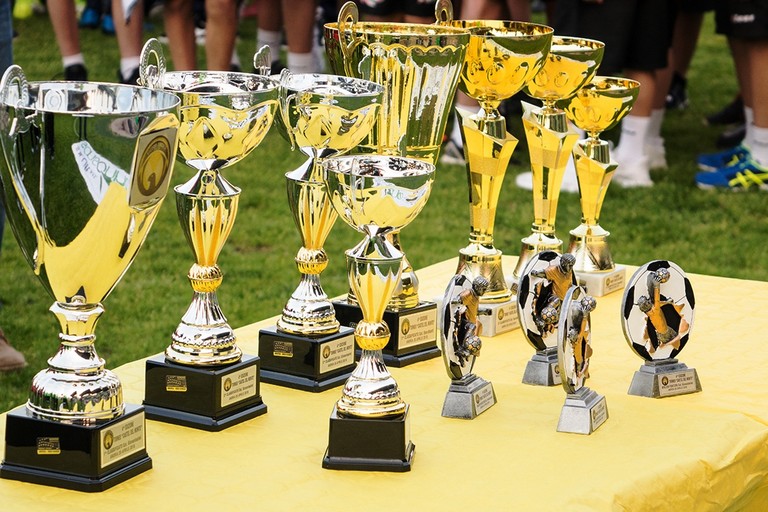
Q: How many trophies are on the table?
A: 12